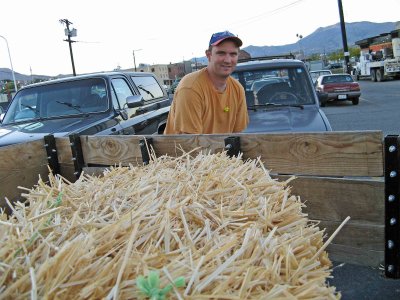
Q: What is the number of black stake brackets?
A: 5